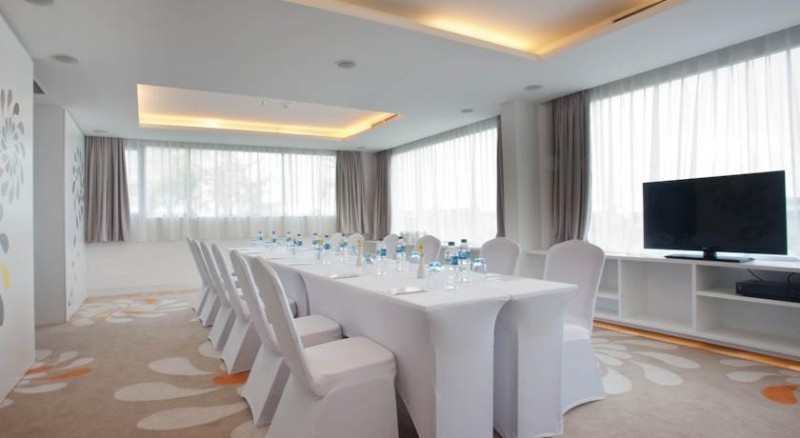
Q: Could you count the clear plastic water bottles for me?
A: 11